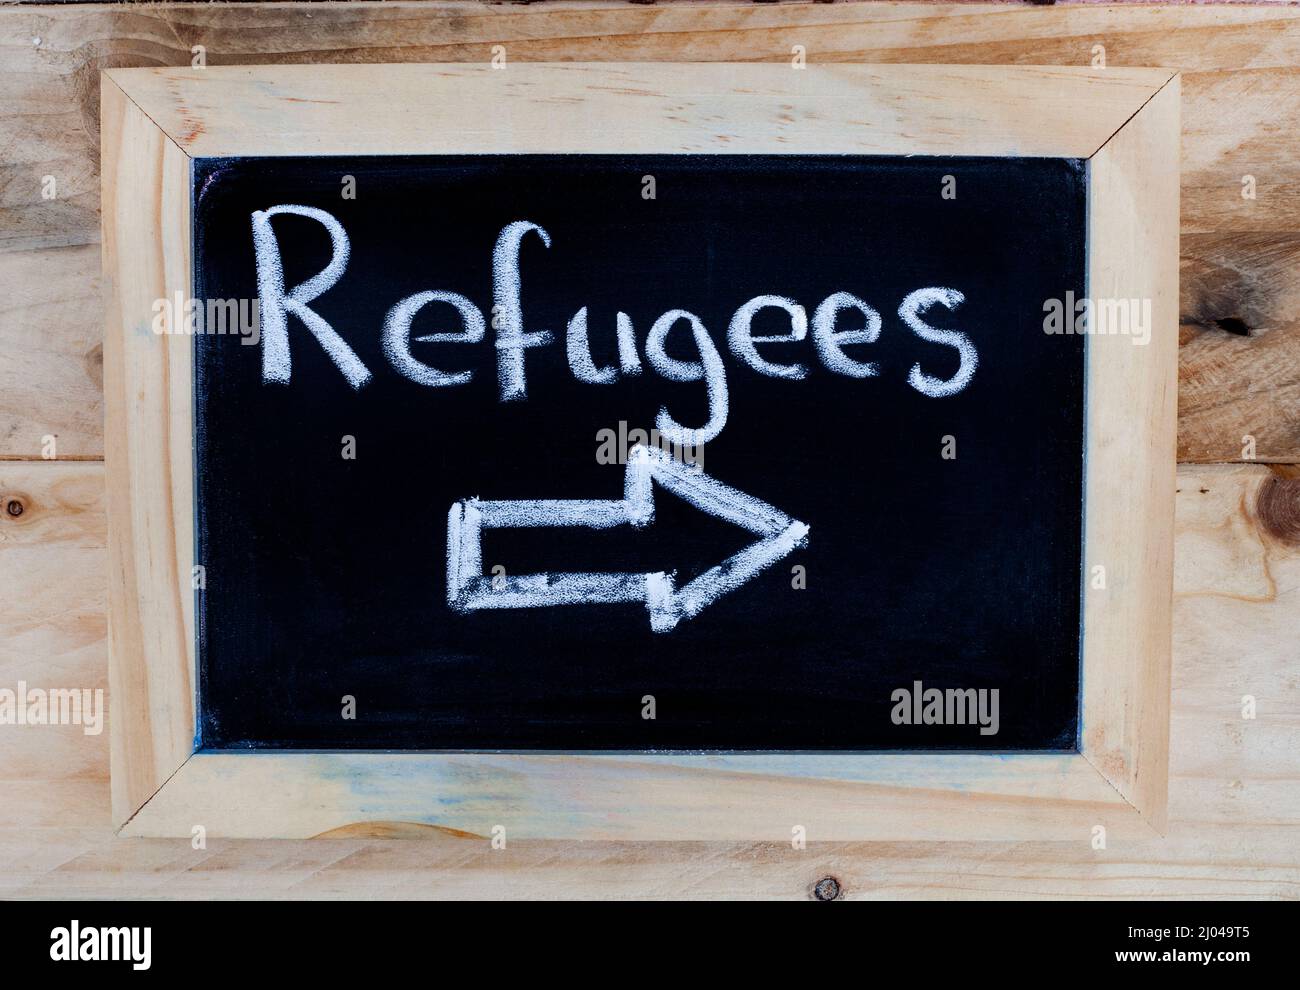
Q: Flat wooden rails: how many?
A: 4